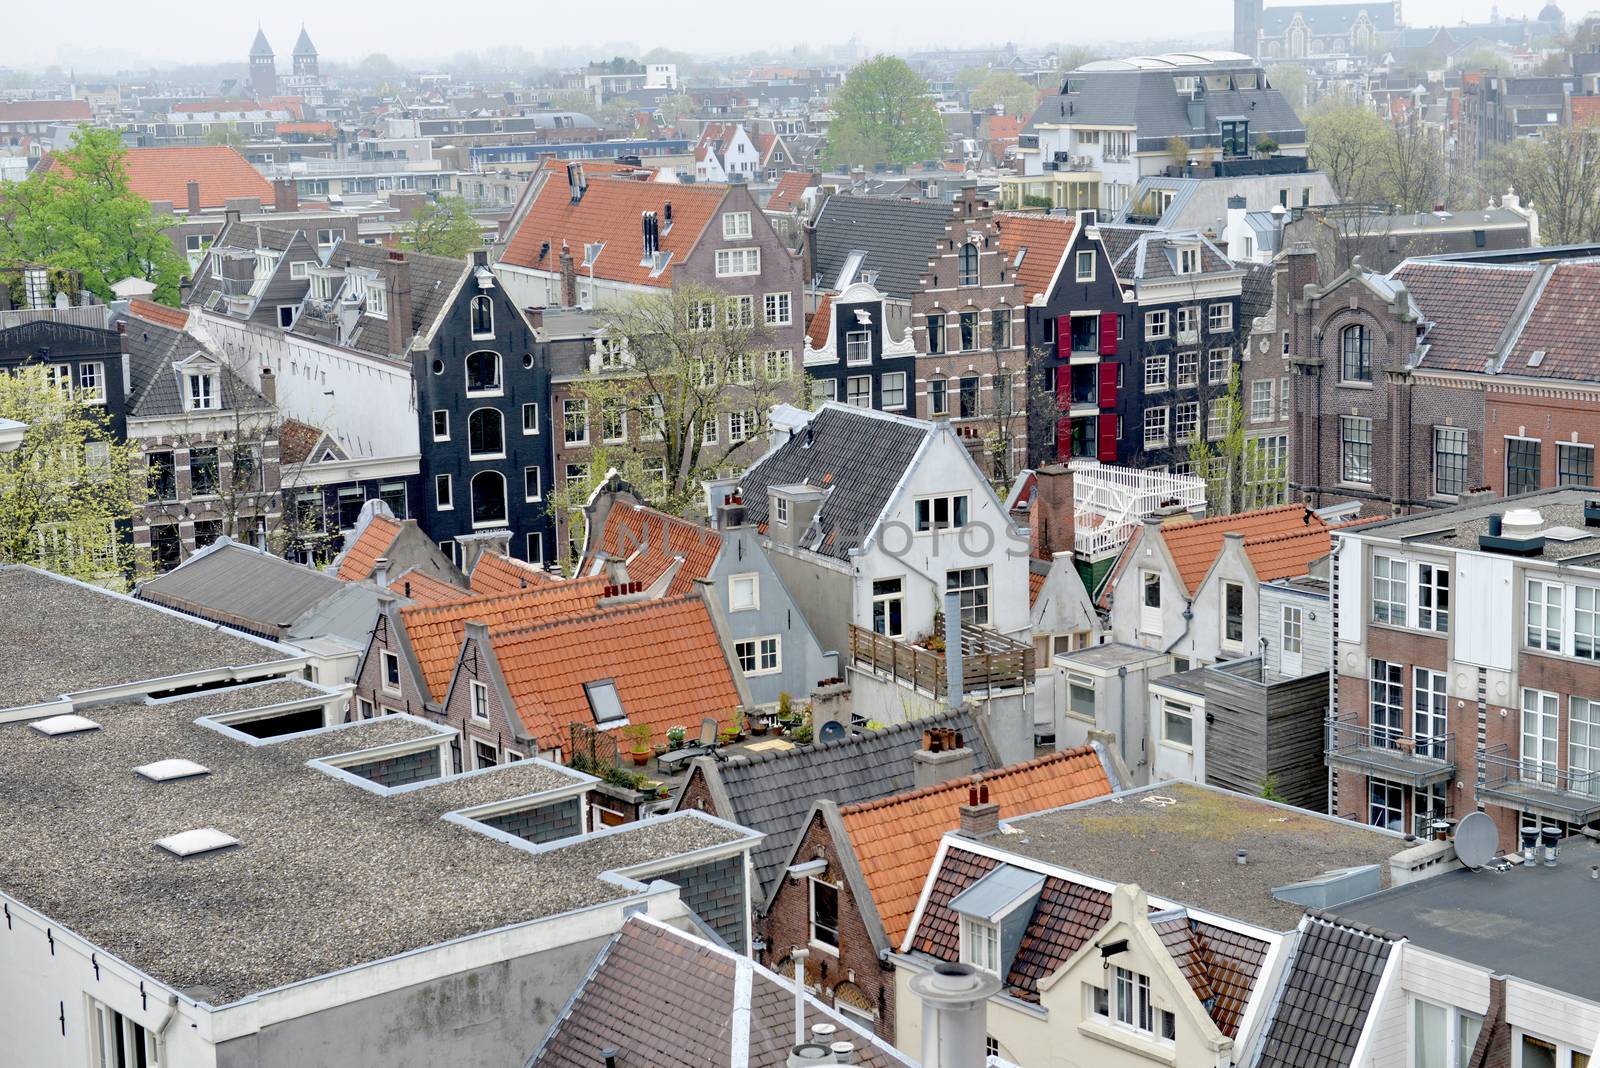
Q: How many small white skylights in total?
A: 3